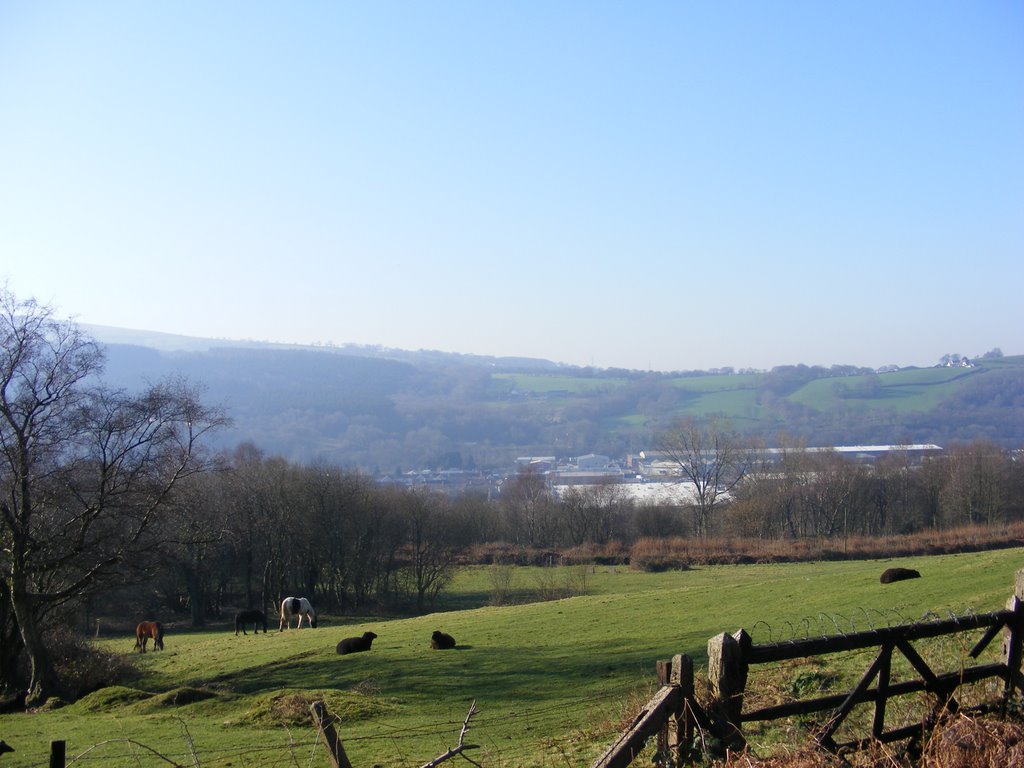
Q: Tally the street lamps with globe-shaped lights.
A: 0